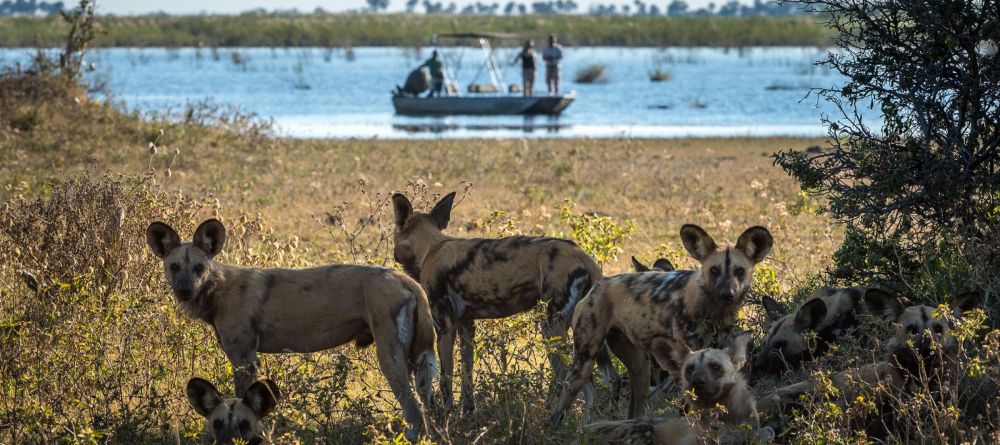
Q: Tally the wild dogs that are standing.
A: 3